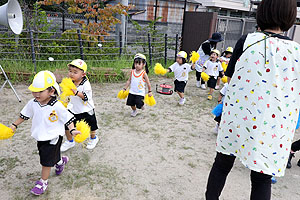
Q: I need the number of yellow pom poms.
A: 11